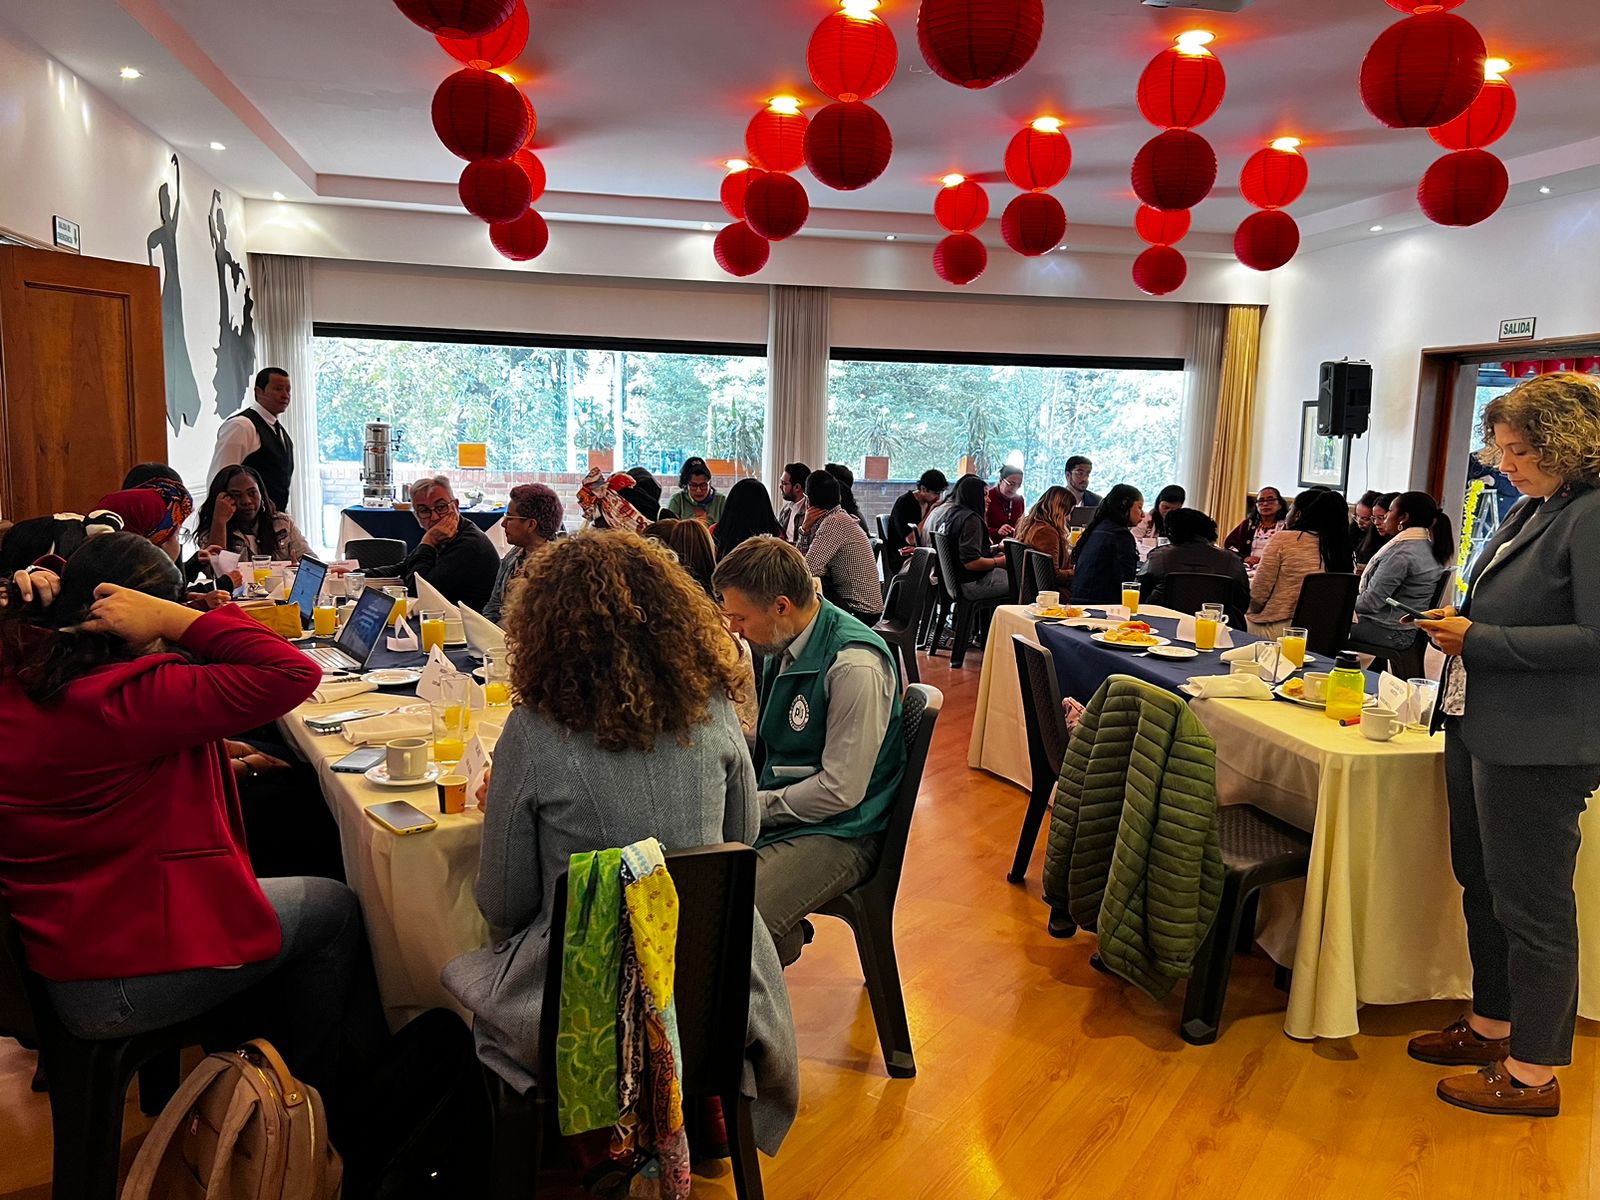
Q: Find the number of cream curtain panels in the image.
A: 3